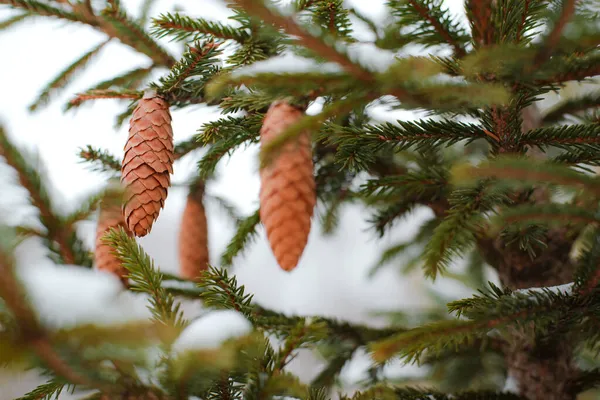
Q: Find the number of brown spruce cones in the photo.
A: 4